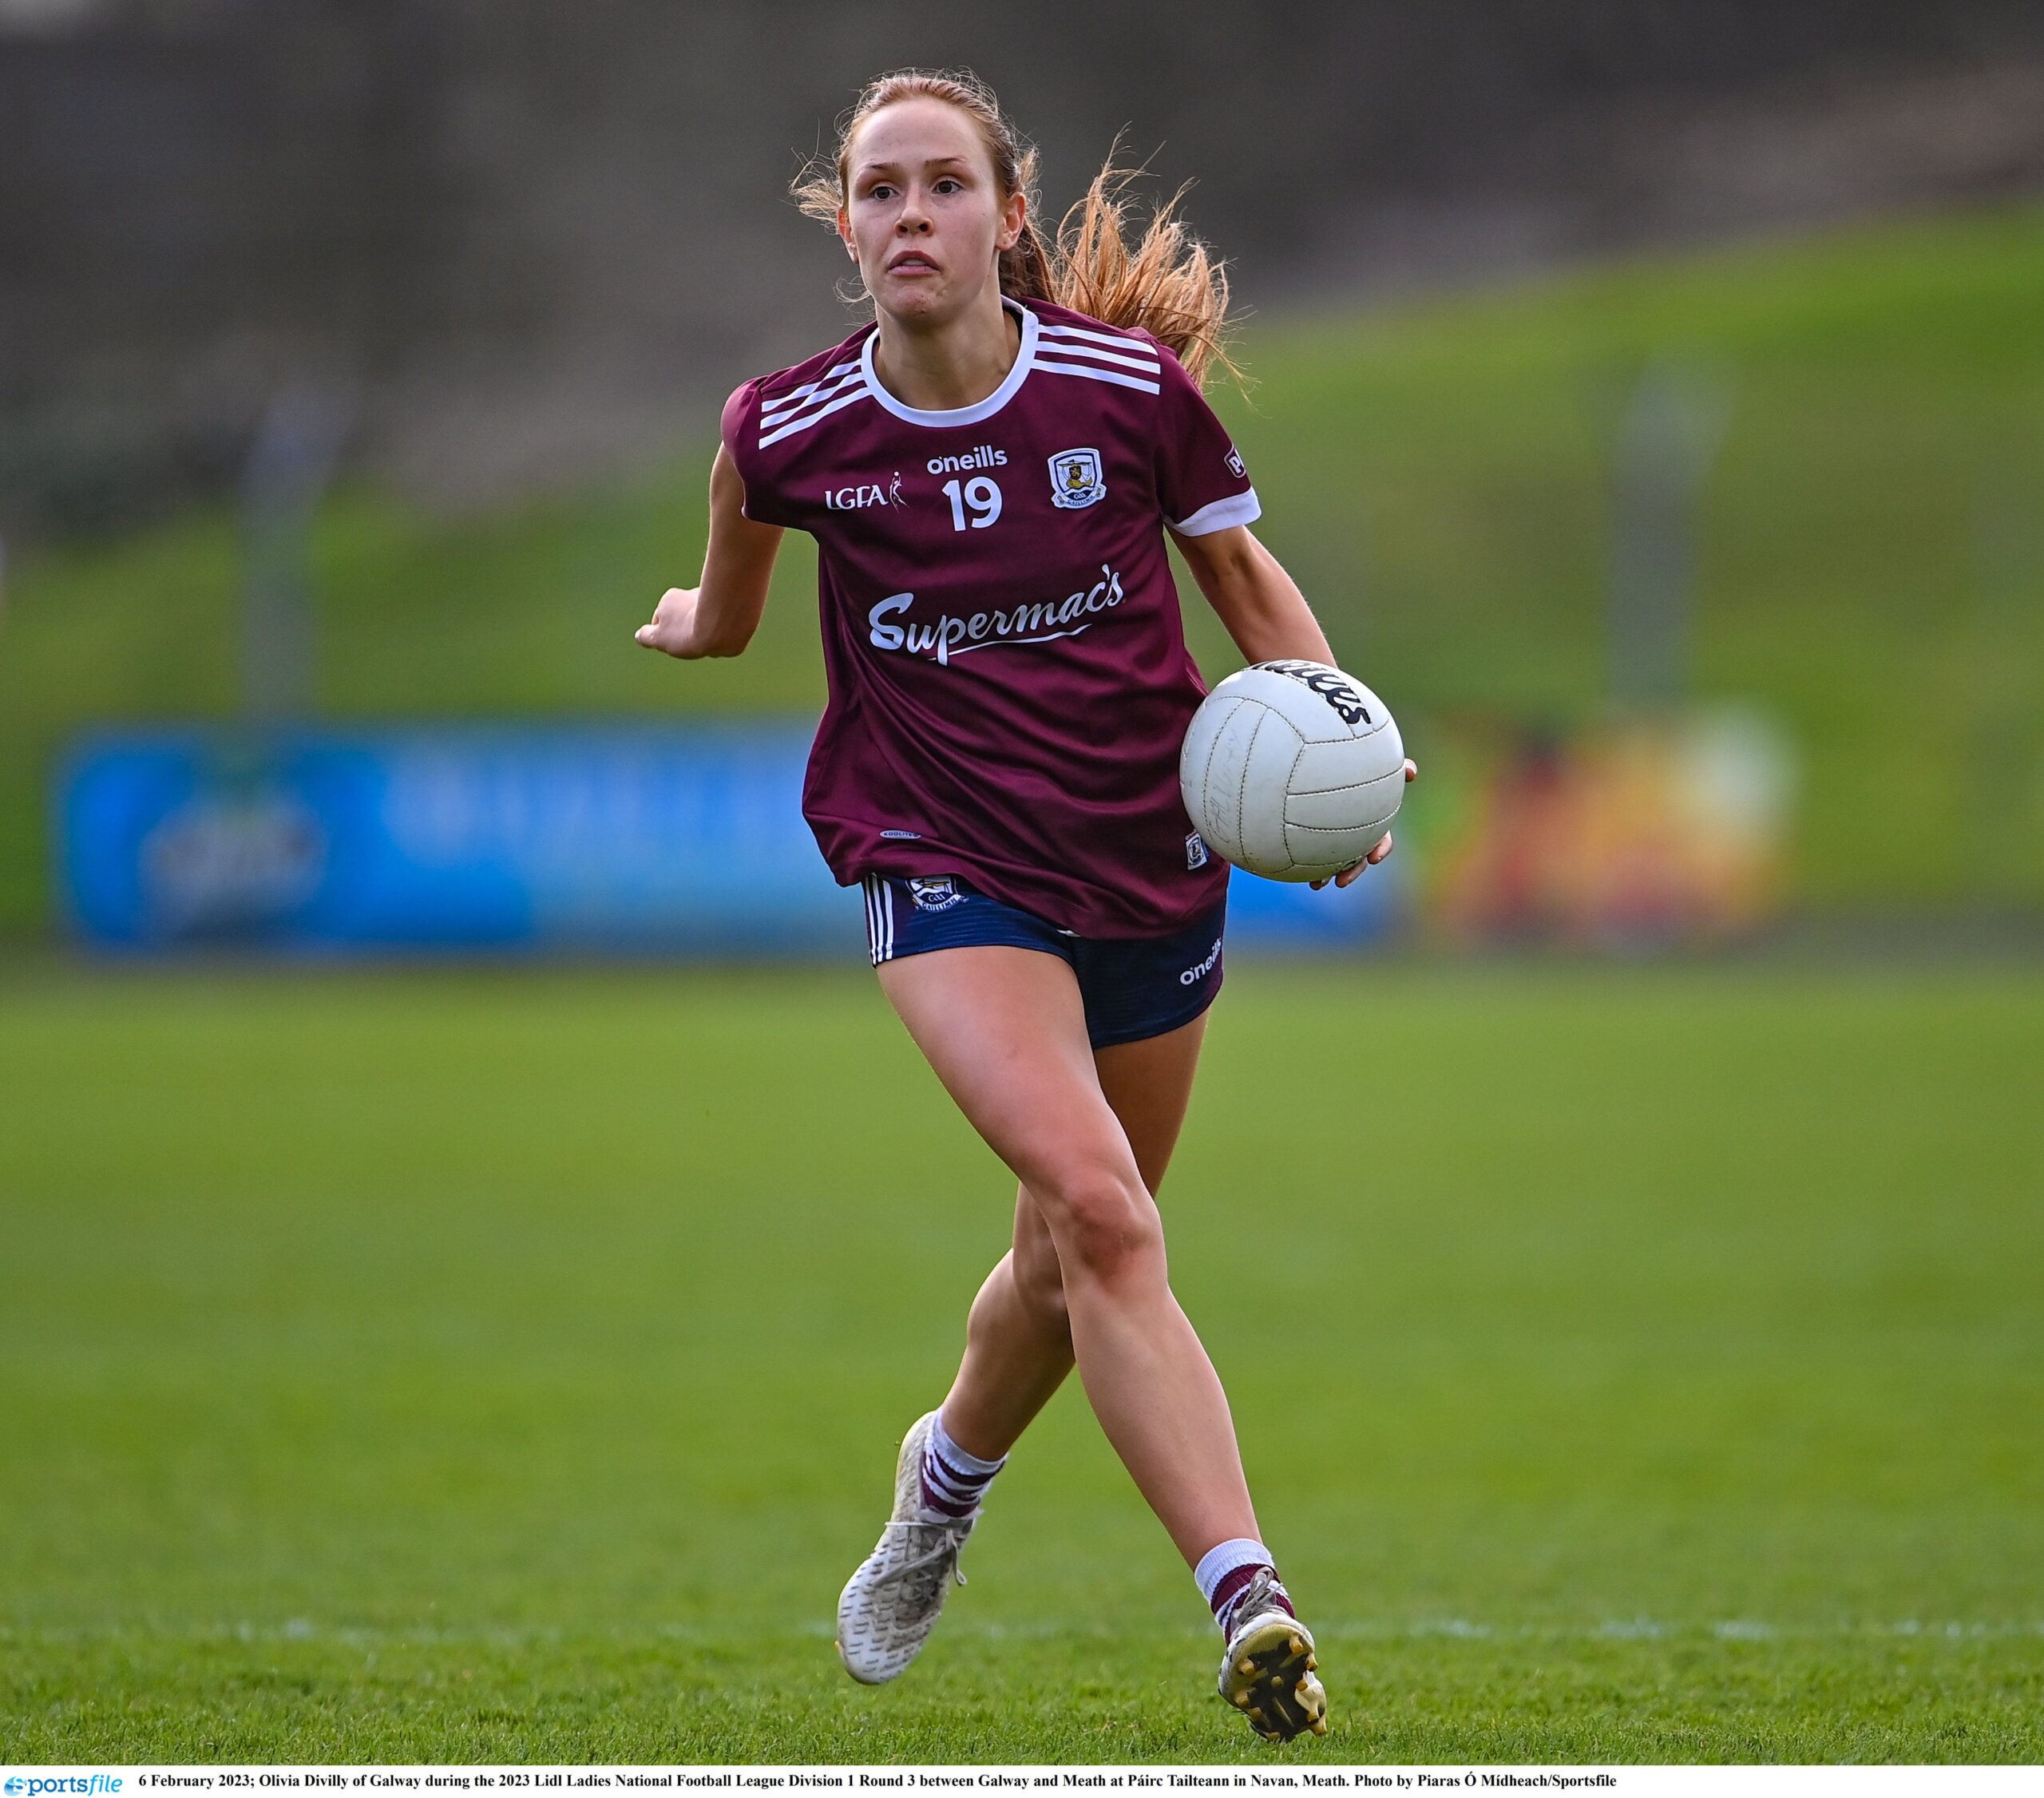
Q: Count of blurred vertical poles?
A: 2